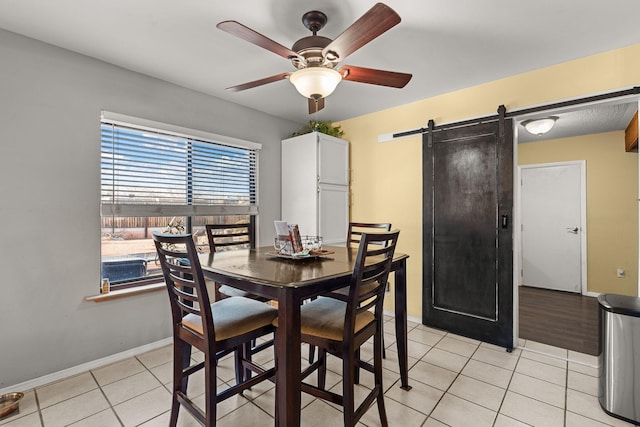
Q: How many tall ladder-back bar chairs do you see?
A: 4